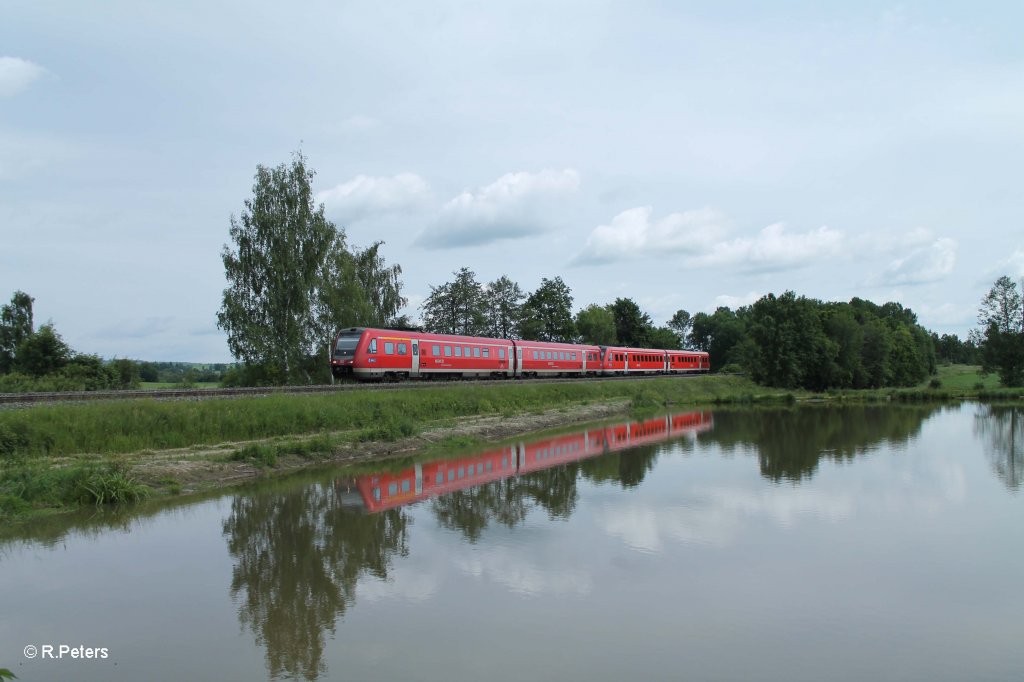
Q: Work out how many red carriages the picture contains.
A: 4